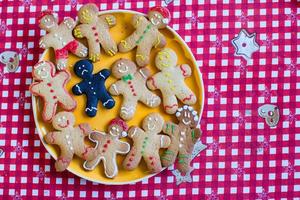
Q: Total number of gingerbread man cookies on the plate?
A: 11